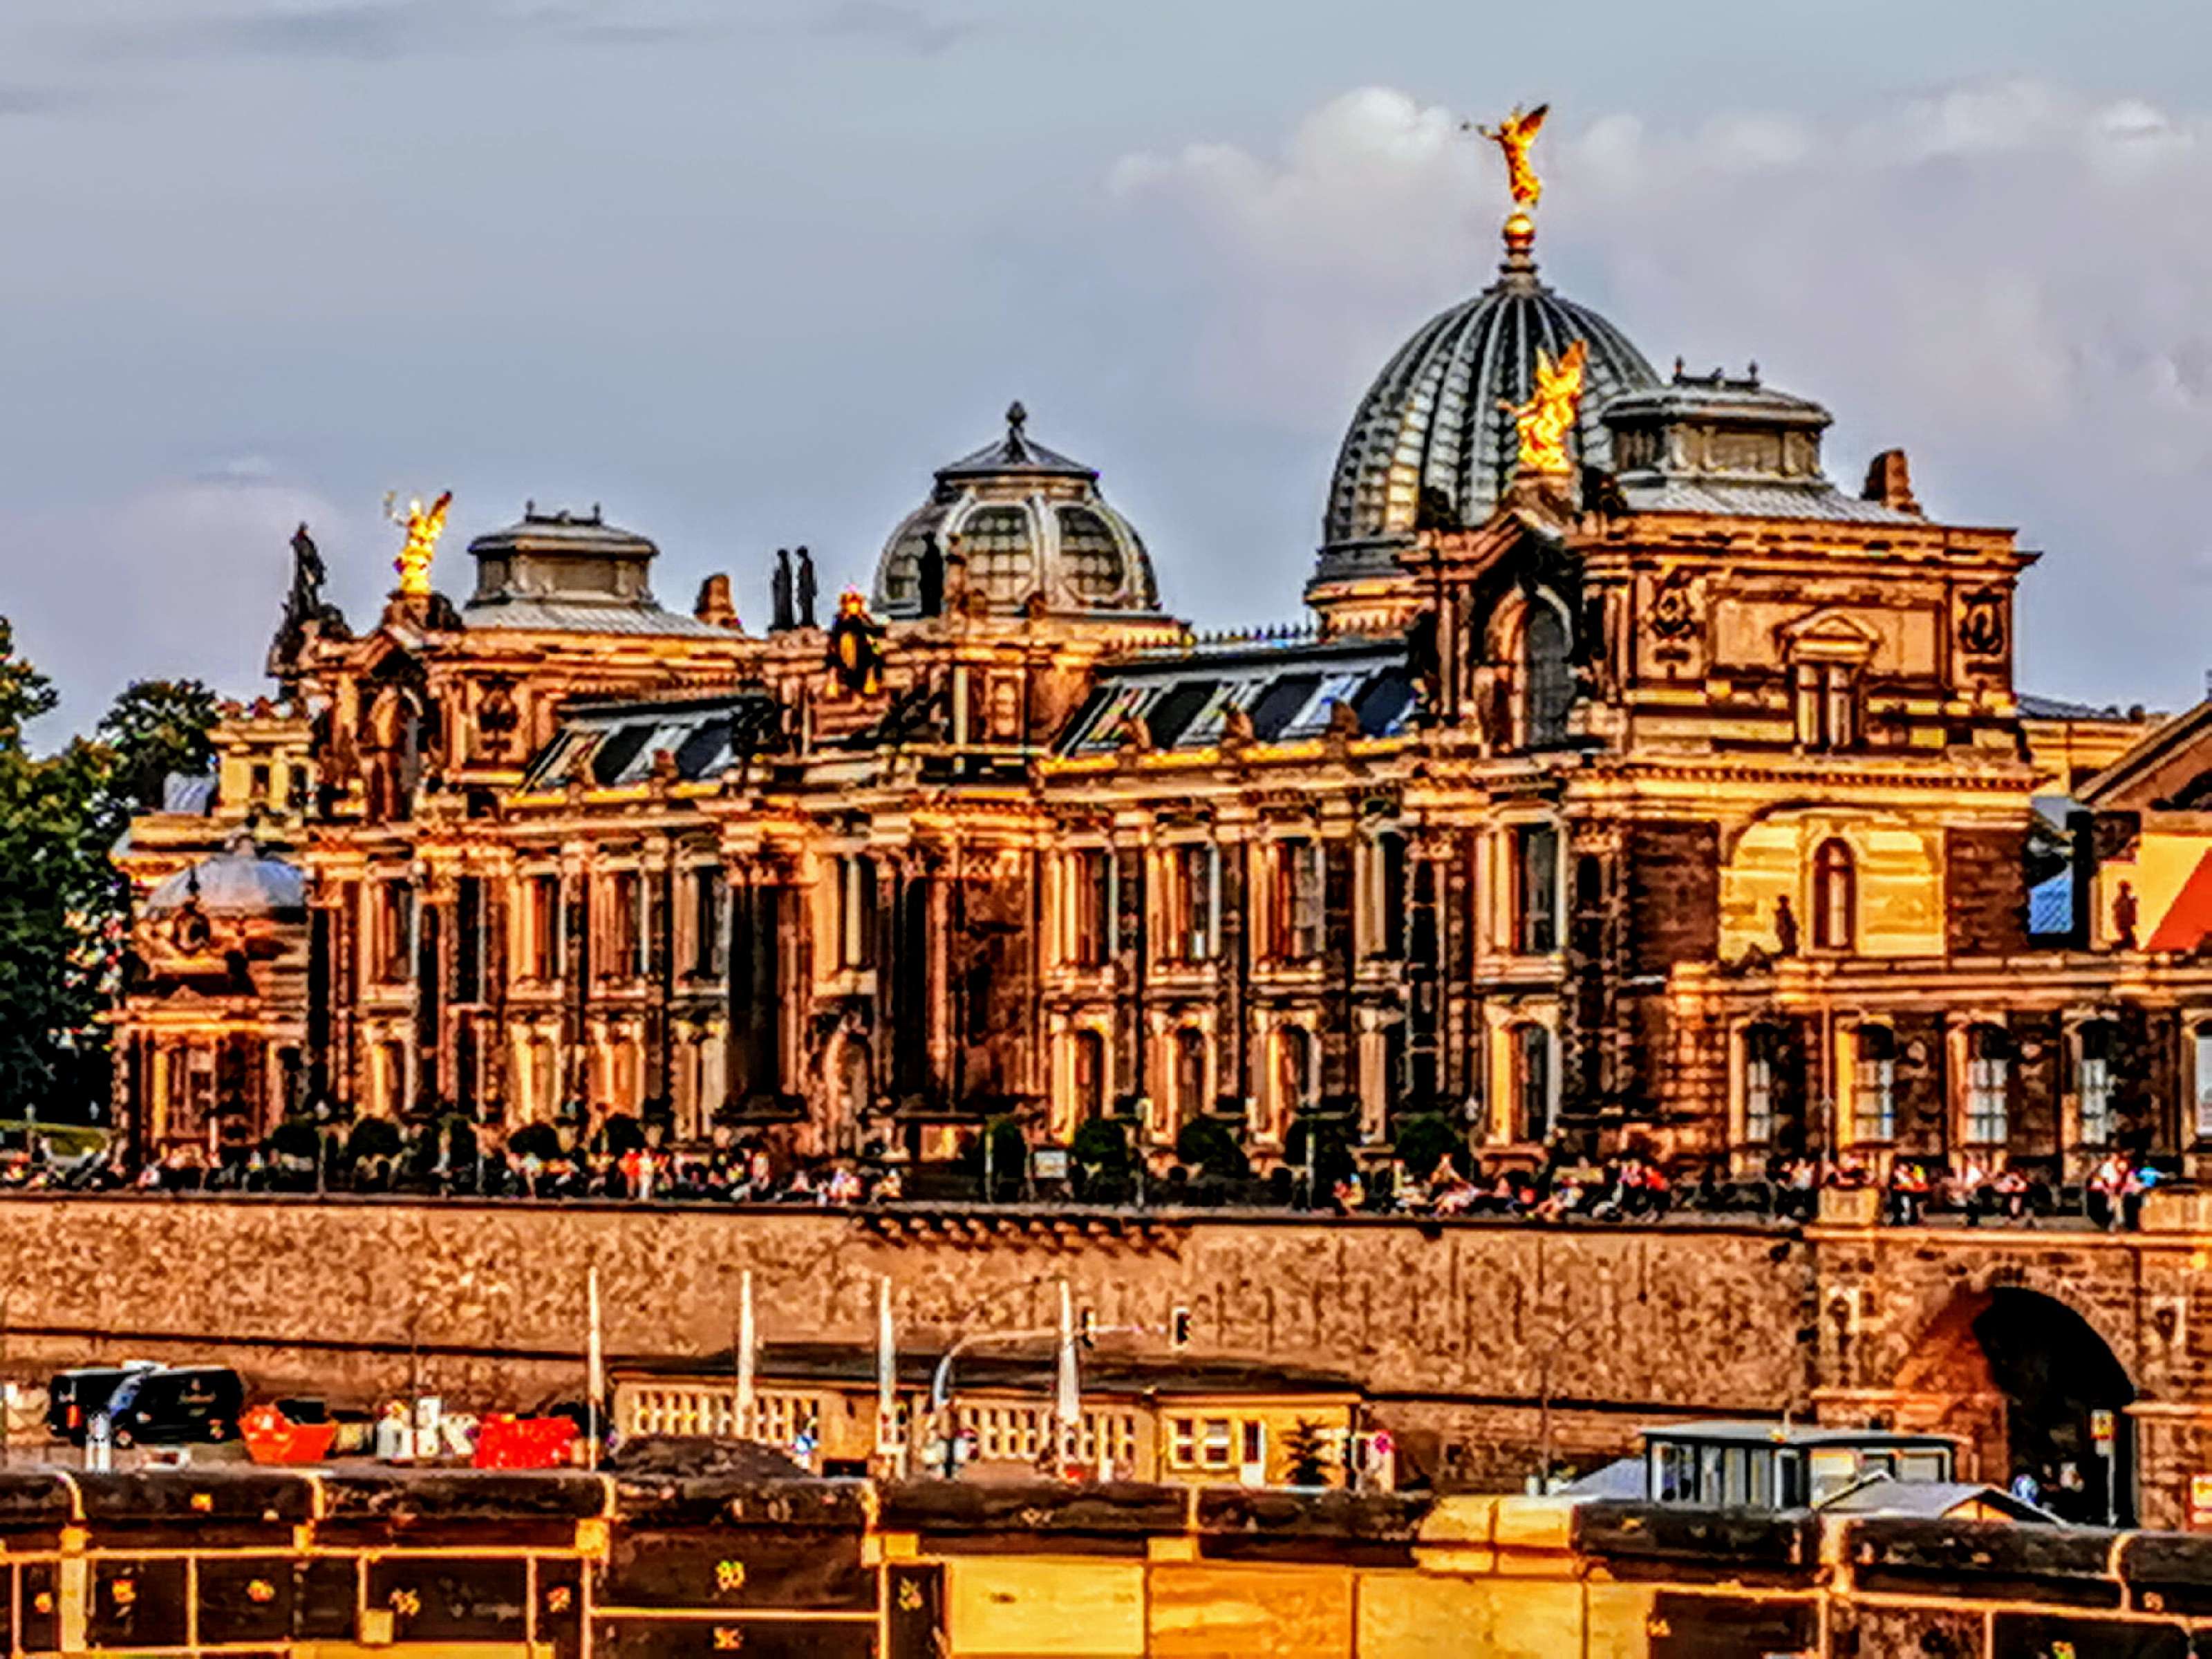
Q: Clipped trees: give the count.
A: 10